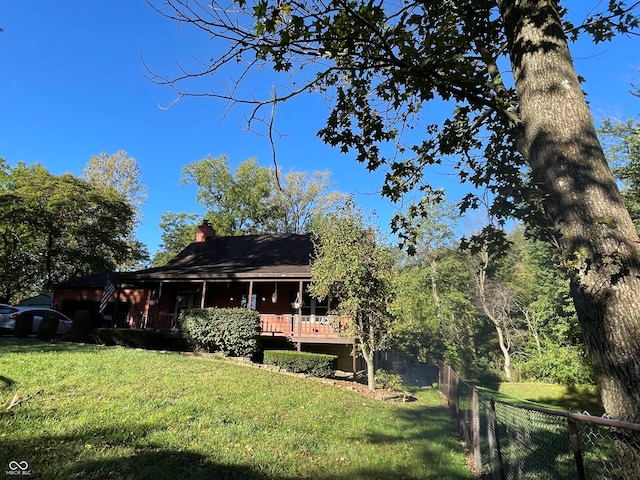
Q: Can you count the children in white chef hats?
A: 0